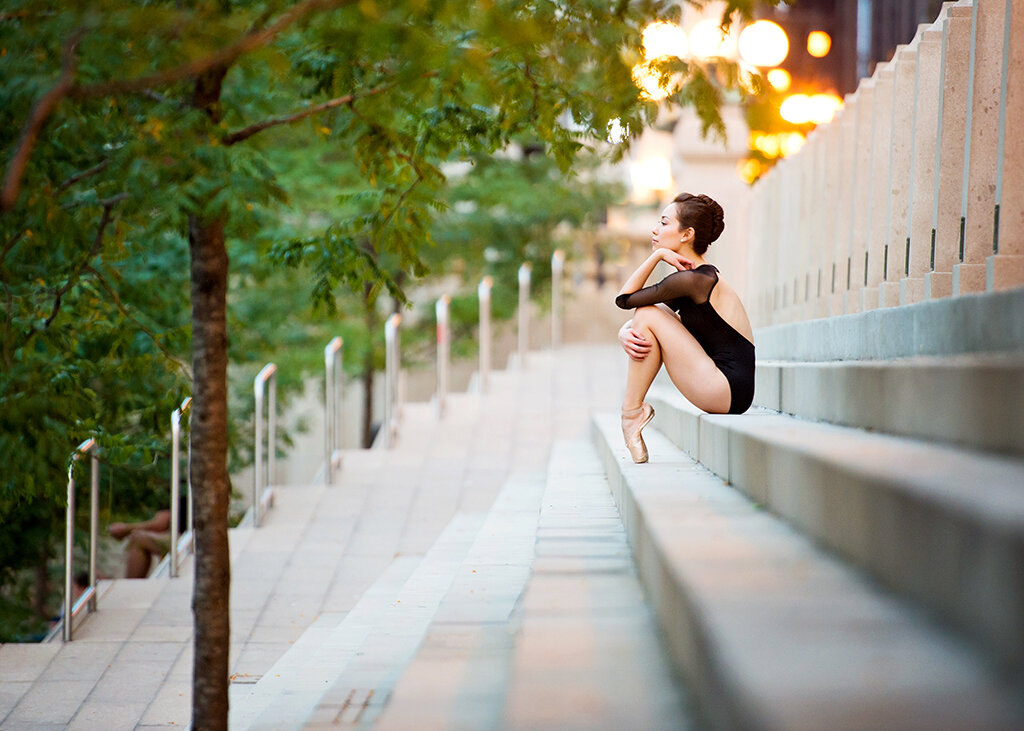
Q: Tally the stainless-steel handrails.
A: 9